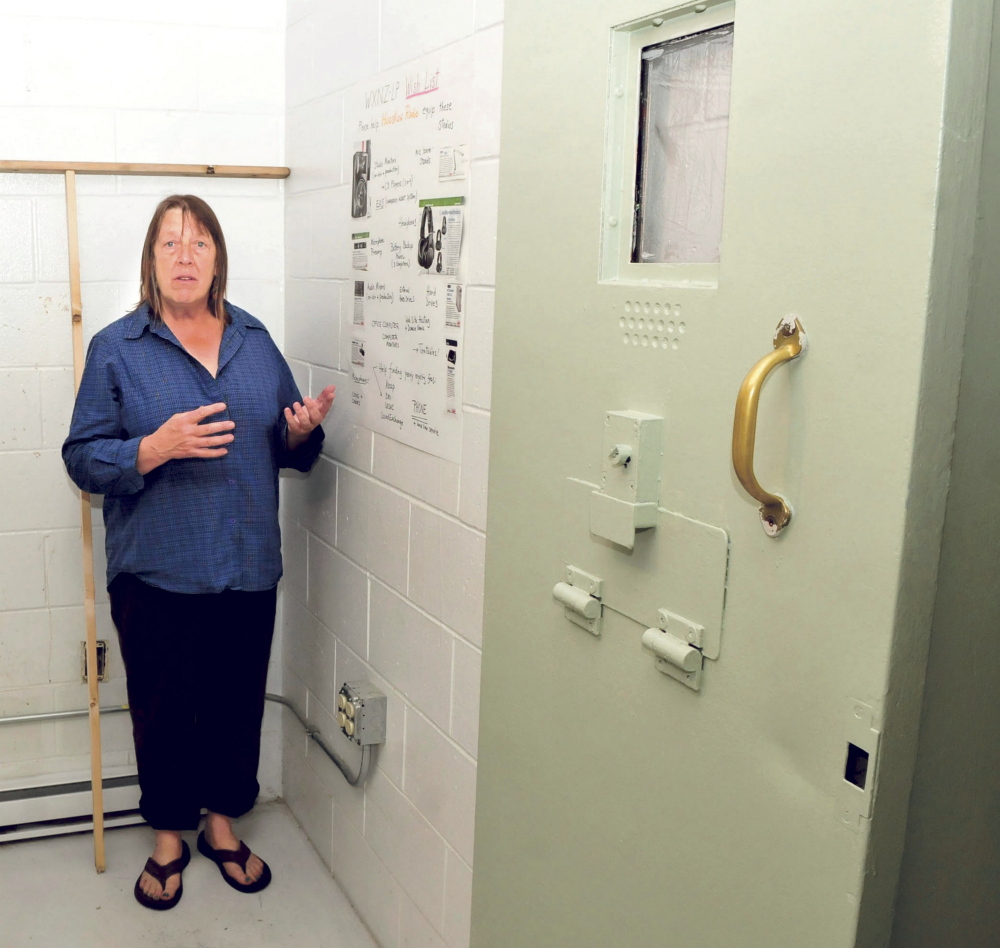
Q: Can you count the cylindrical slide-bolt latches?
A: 2